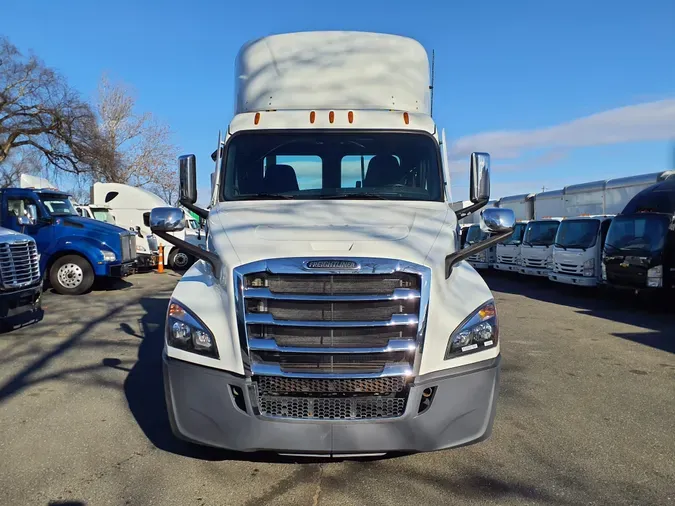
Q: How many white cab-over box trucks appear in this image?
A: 4